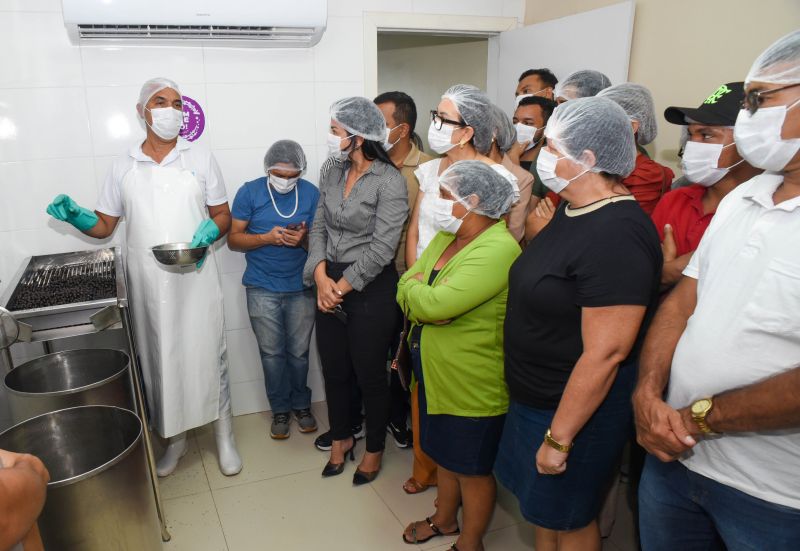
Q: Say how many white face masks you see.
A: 11